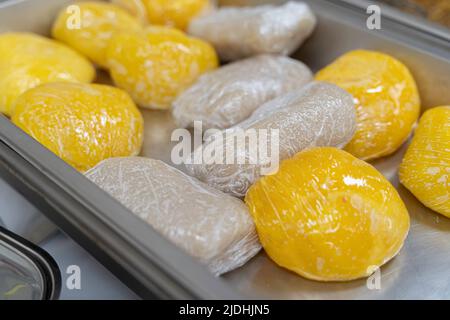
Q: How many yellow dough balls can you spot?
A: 8